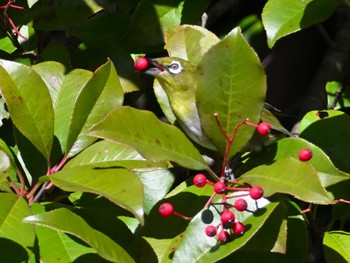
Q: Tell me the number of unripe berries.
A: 0